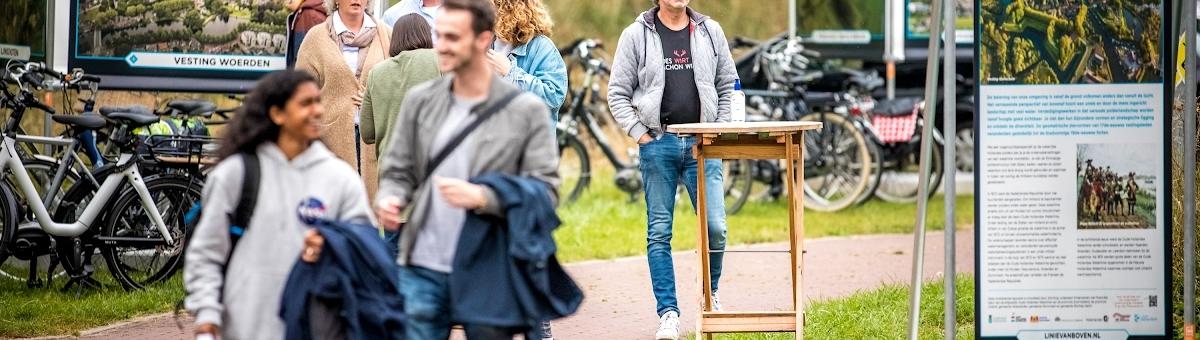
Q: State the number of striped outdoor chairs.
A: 0